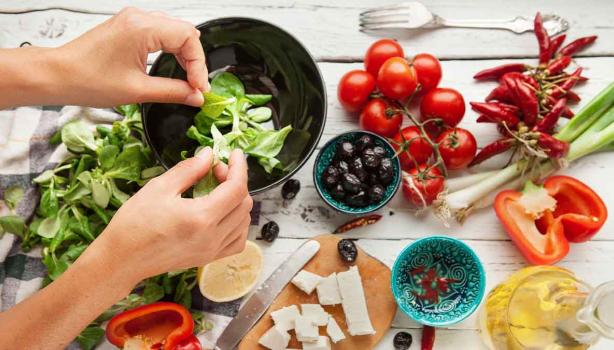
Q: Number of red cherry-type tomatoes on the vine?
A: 9